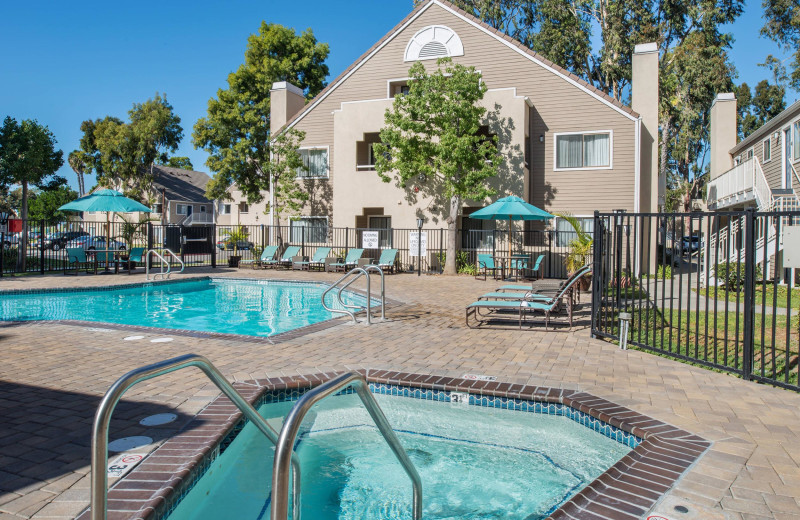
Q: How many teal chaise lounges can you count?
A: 8